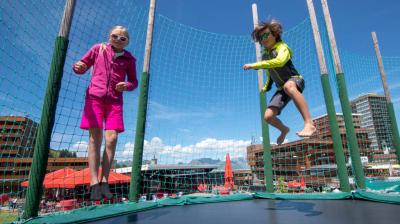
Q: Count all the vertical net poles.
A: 6